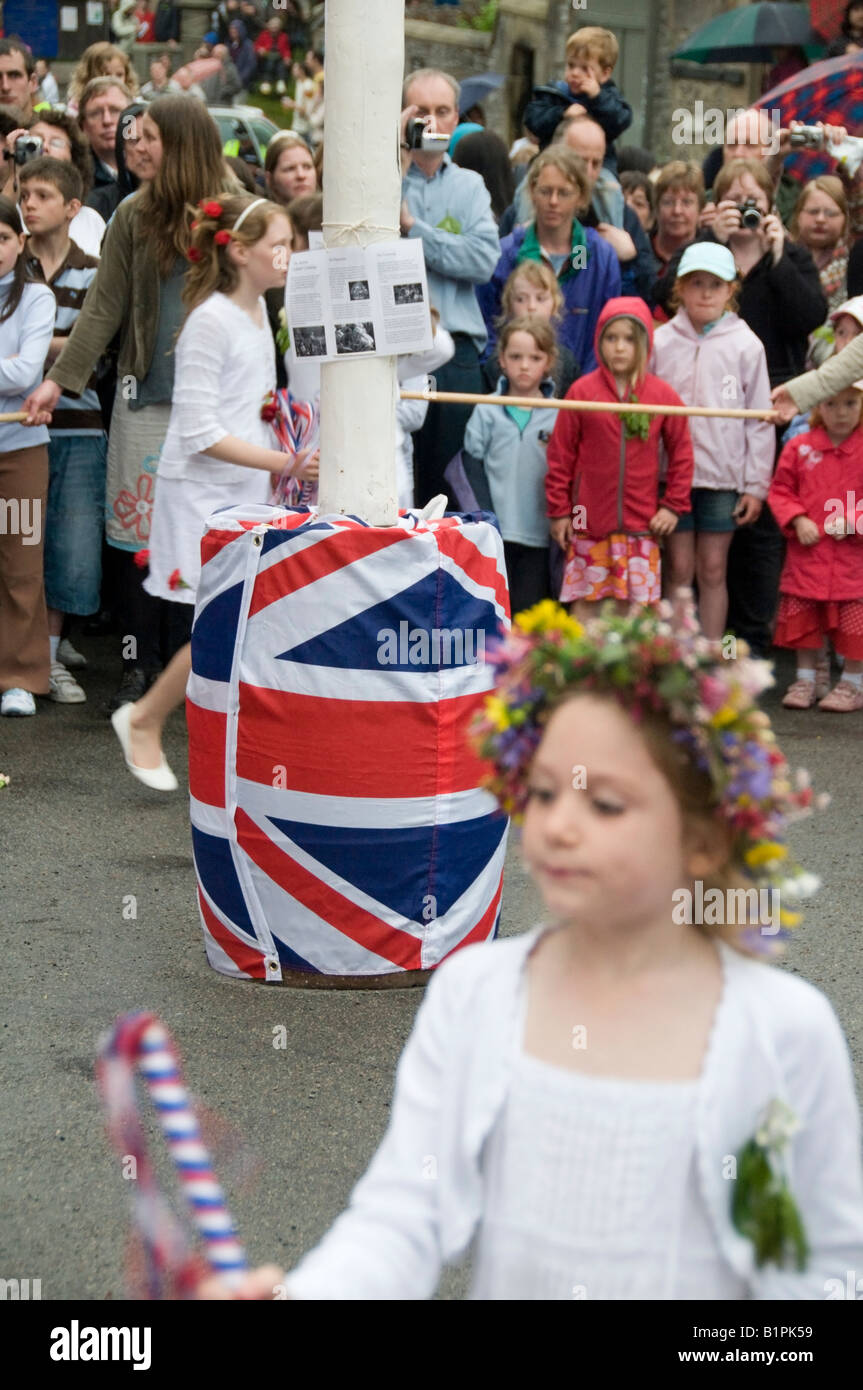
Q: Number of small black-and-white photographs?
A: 4